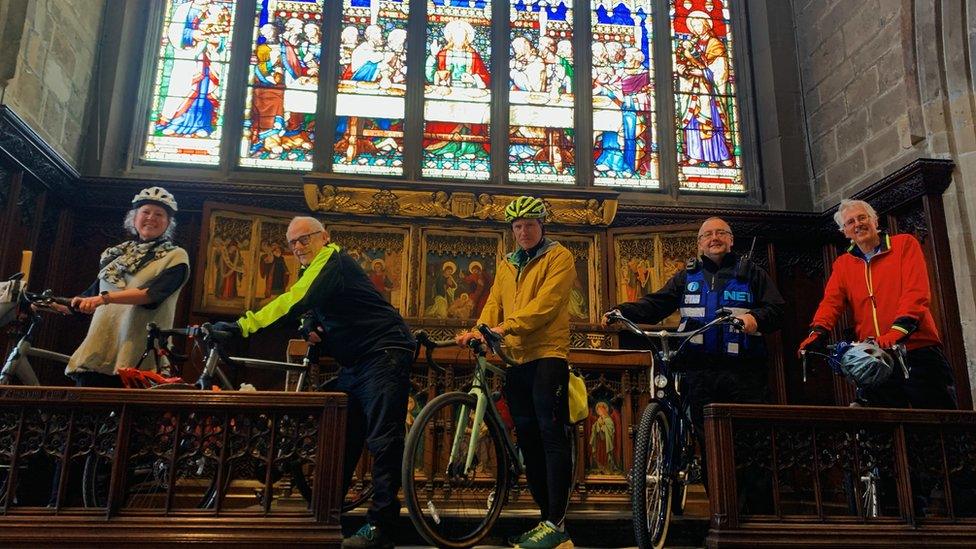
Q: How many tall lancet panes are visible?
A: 7